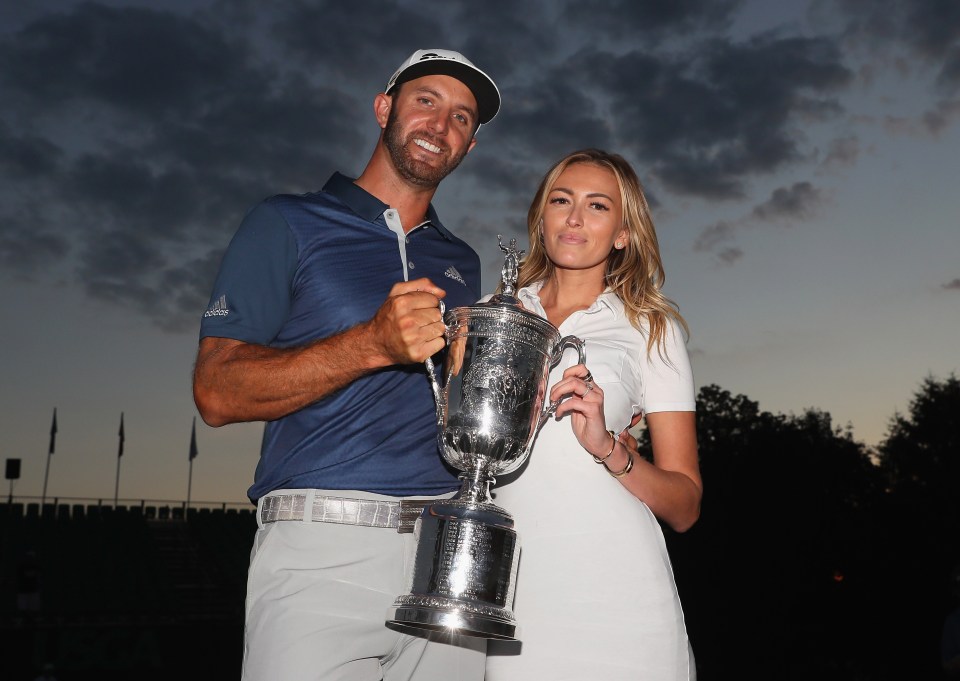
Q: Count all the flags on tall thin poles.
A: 3